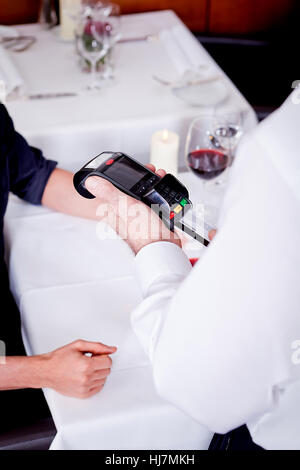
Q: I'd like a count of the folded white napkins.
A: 2